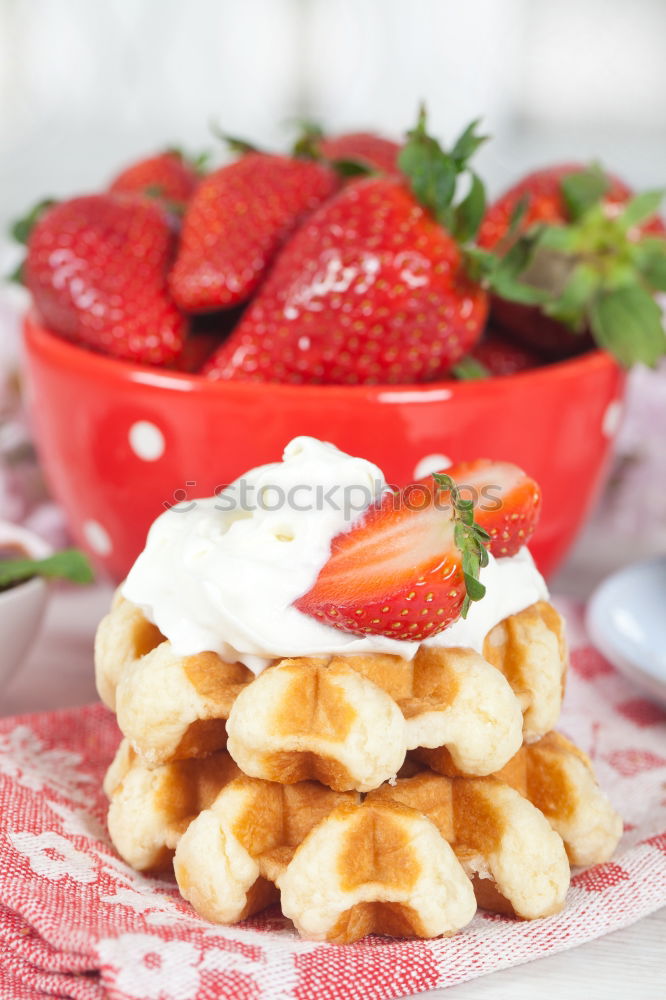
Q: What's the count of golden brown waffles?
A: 2